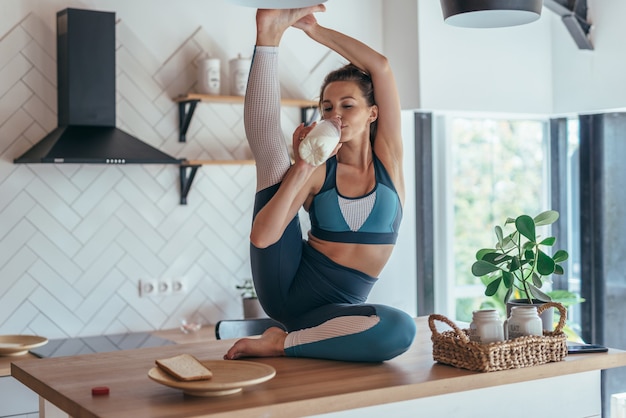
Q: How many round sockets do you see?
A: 3